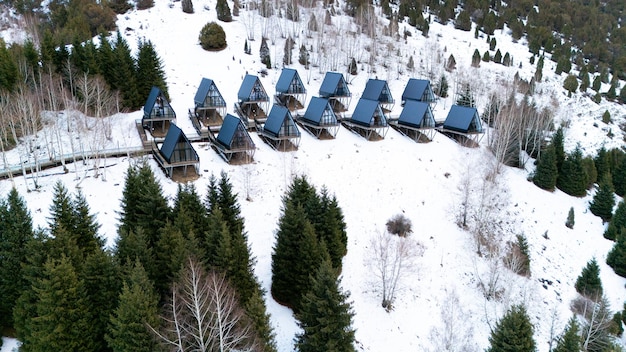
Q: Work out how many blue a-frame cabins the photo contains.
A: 14